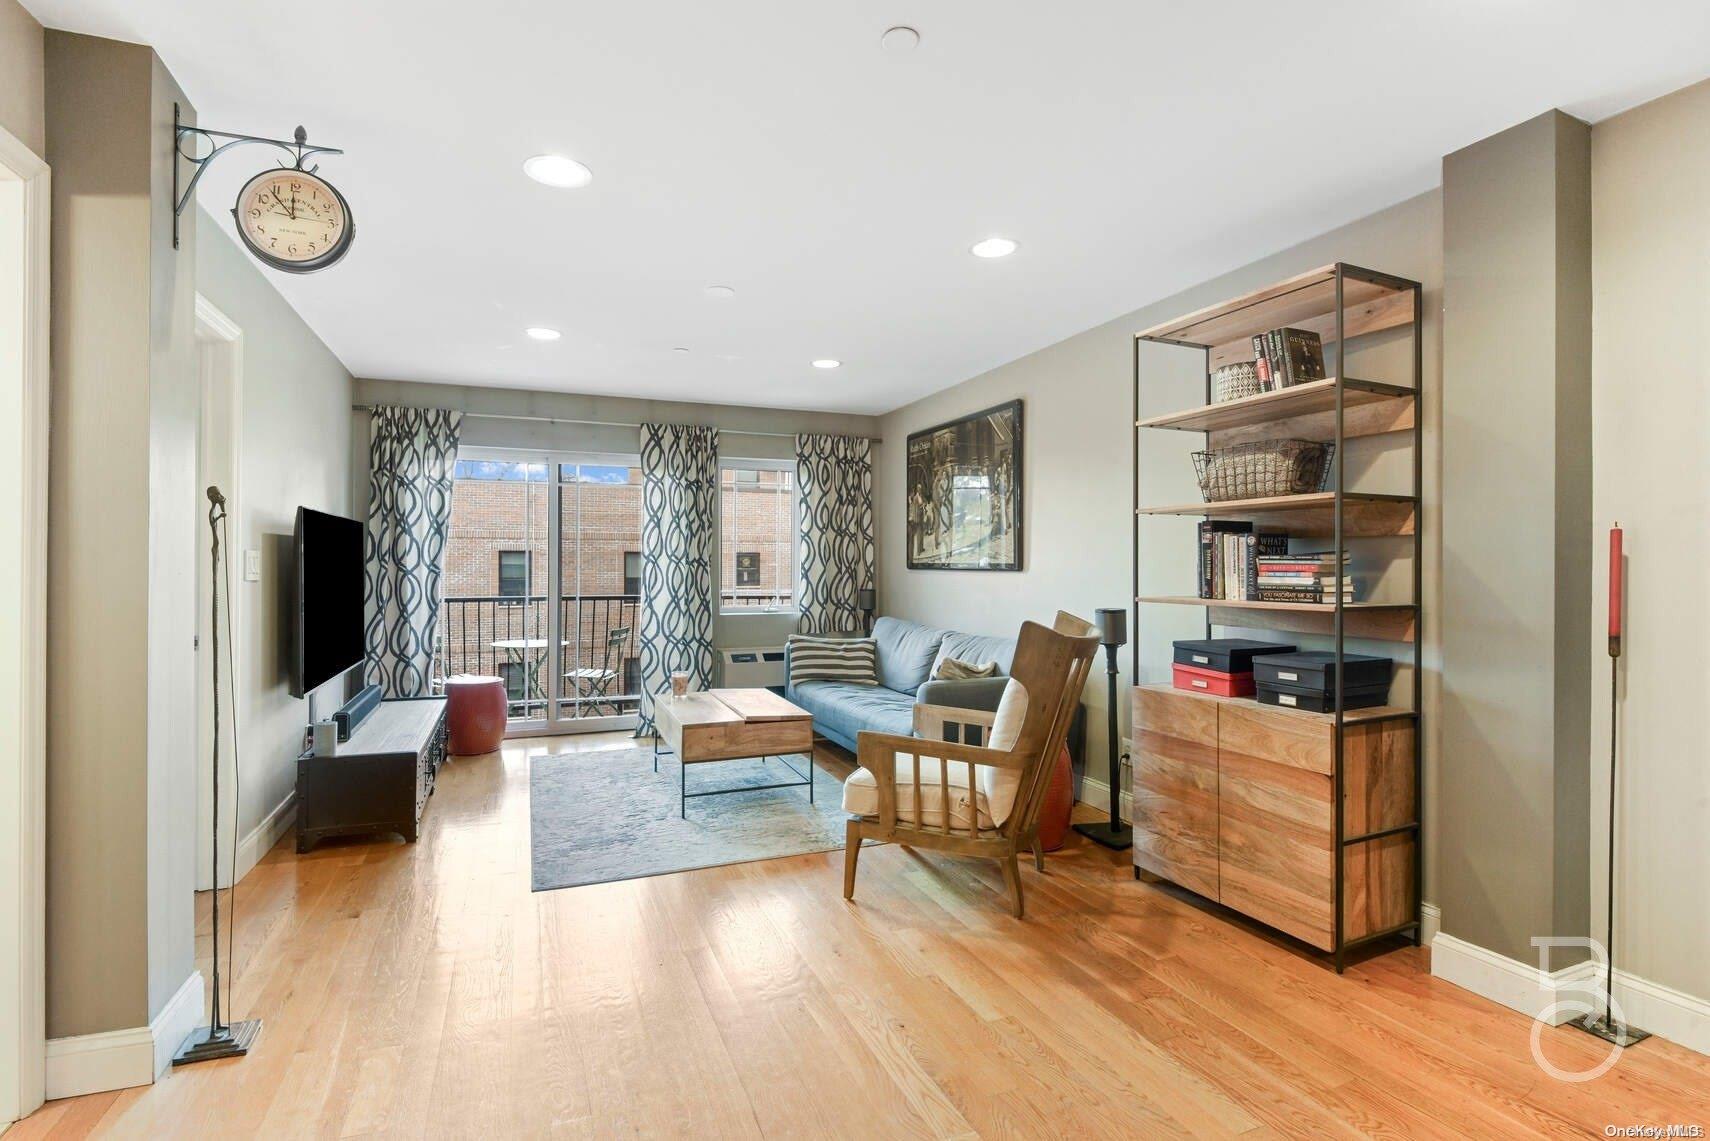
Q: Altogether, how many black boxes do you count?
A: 3